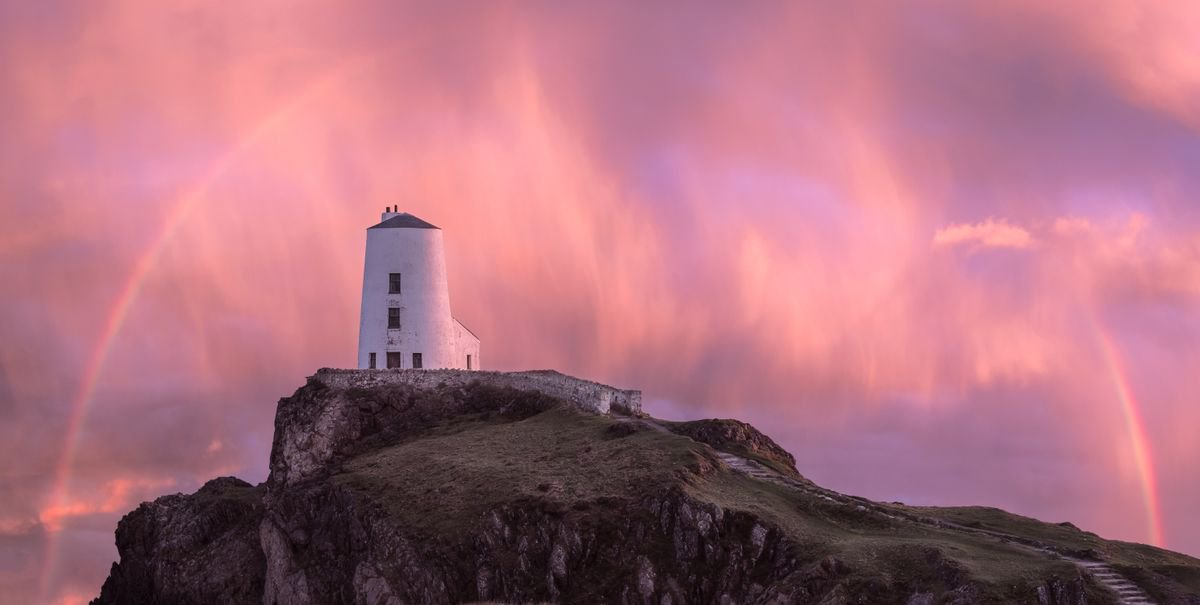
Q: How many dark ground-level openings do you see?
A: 4